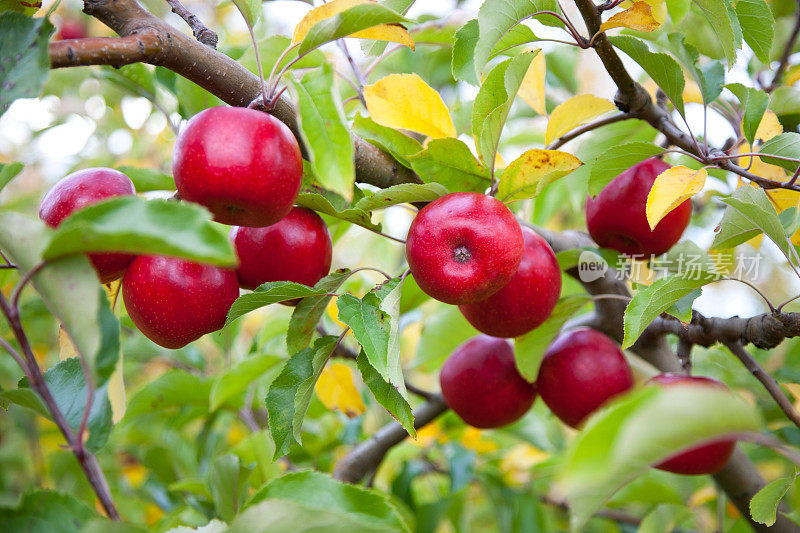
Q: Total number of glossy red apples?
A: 10